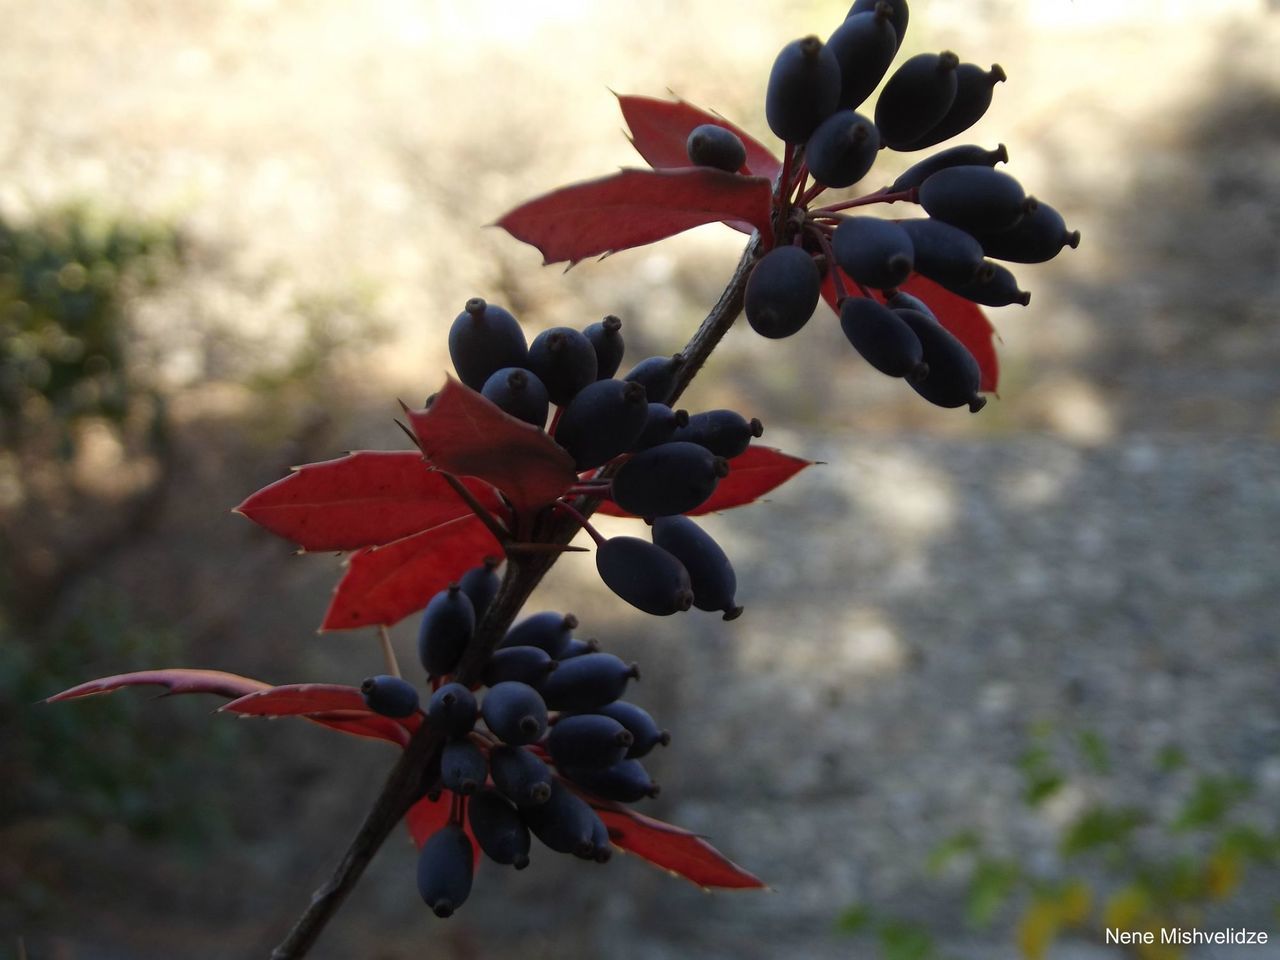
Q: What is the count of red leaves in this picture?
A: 11